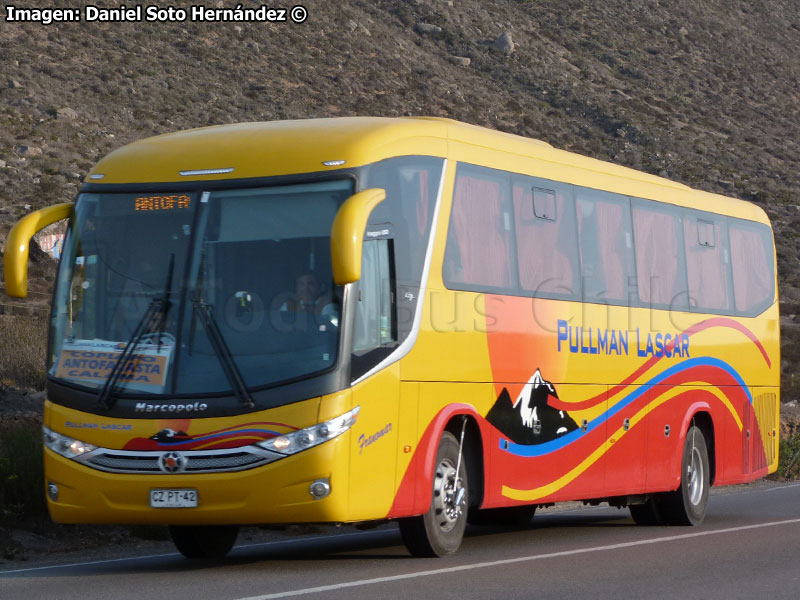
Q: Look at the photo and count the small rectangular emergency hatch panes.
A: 2